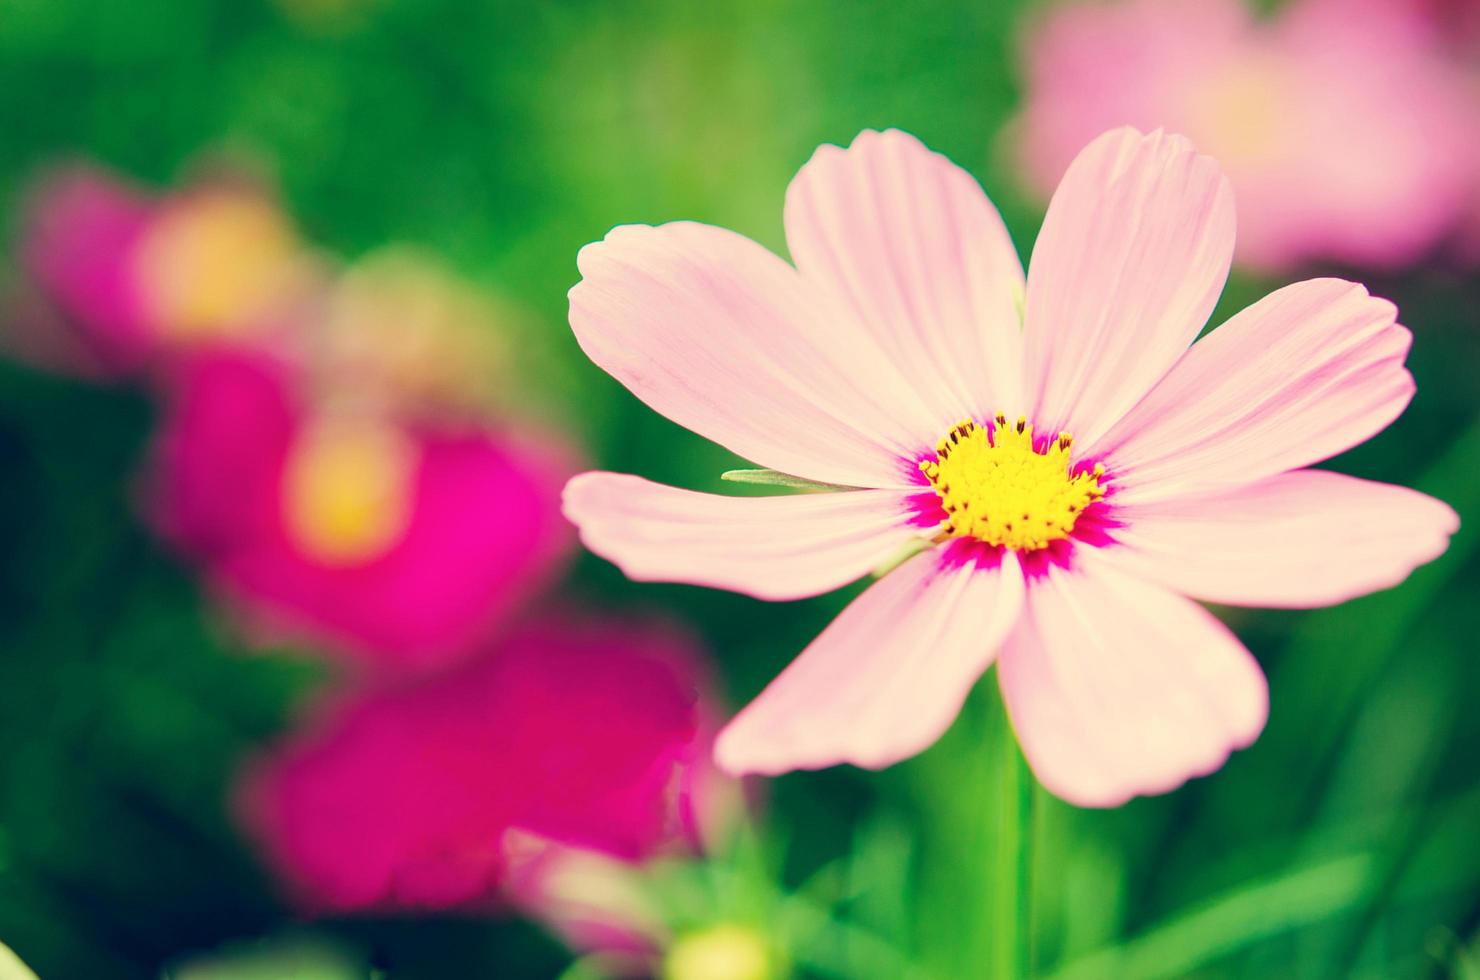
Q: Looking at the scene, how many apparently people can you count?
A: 0